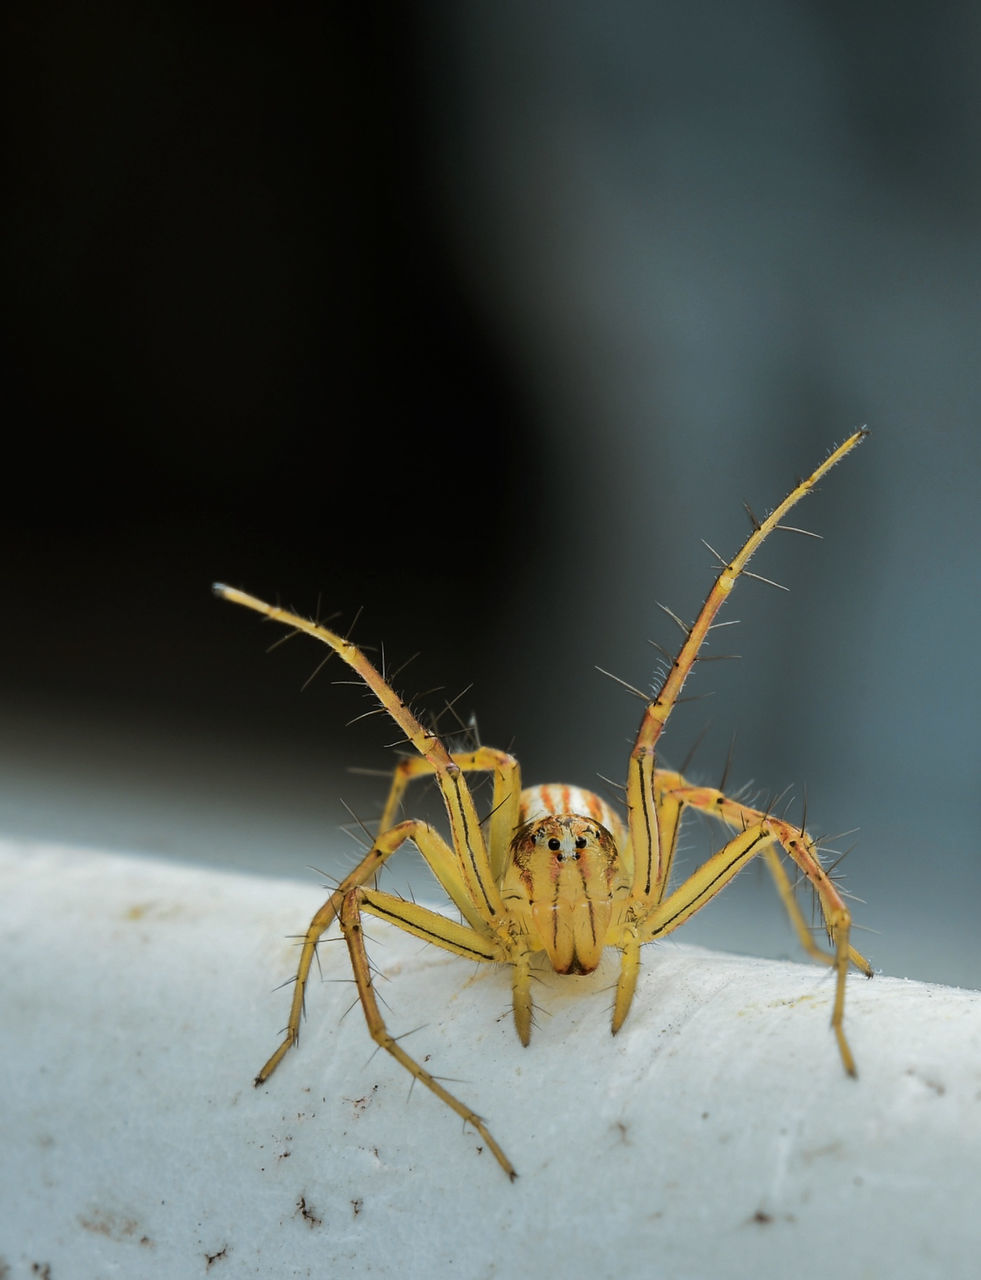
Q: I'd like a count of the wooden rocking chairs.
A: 0